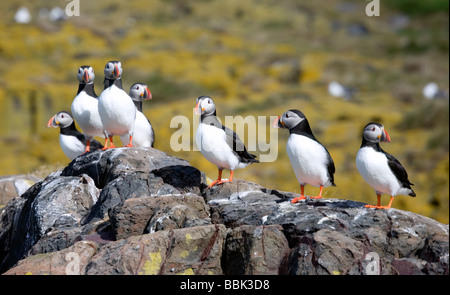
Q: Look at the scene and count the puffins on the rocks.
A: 7